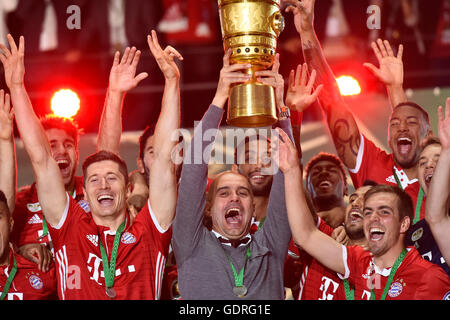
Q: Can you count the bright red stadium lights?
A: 2